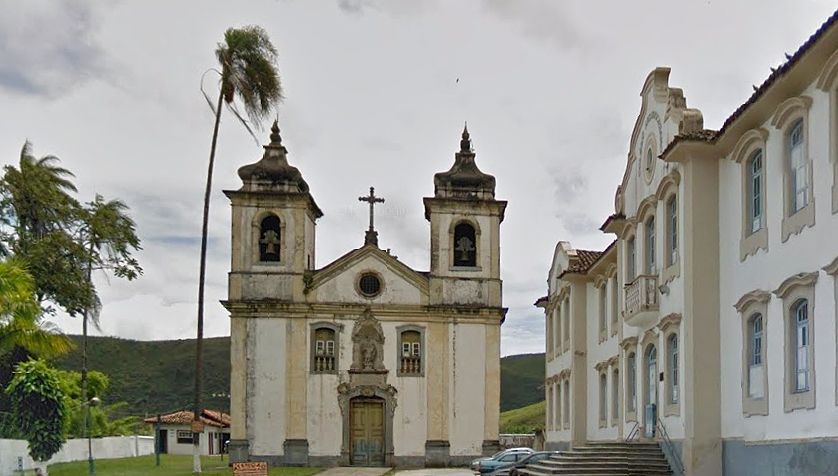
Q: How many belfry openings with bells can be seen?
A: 2